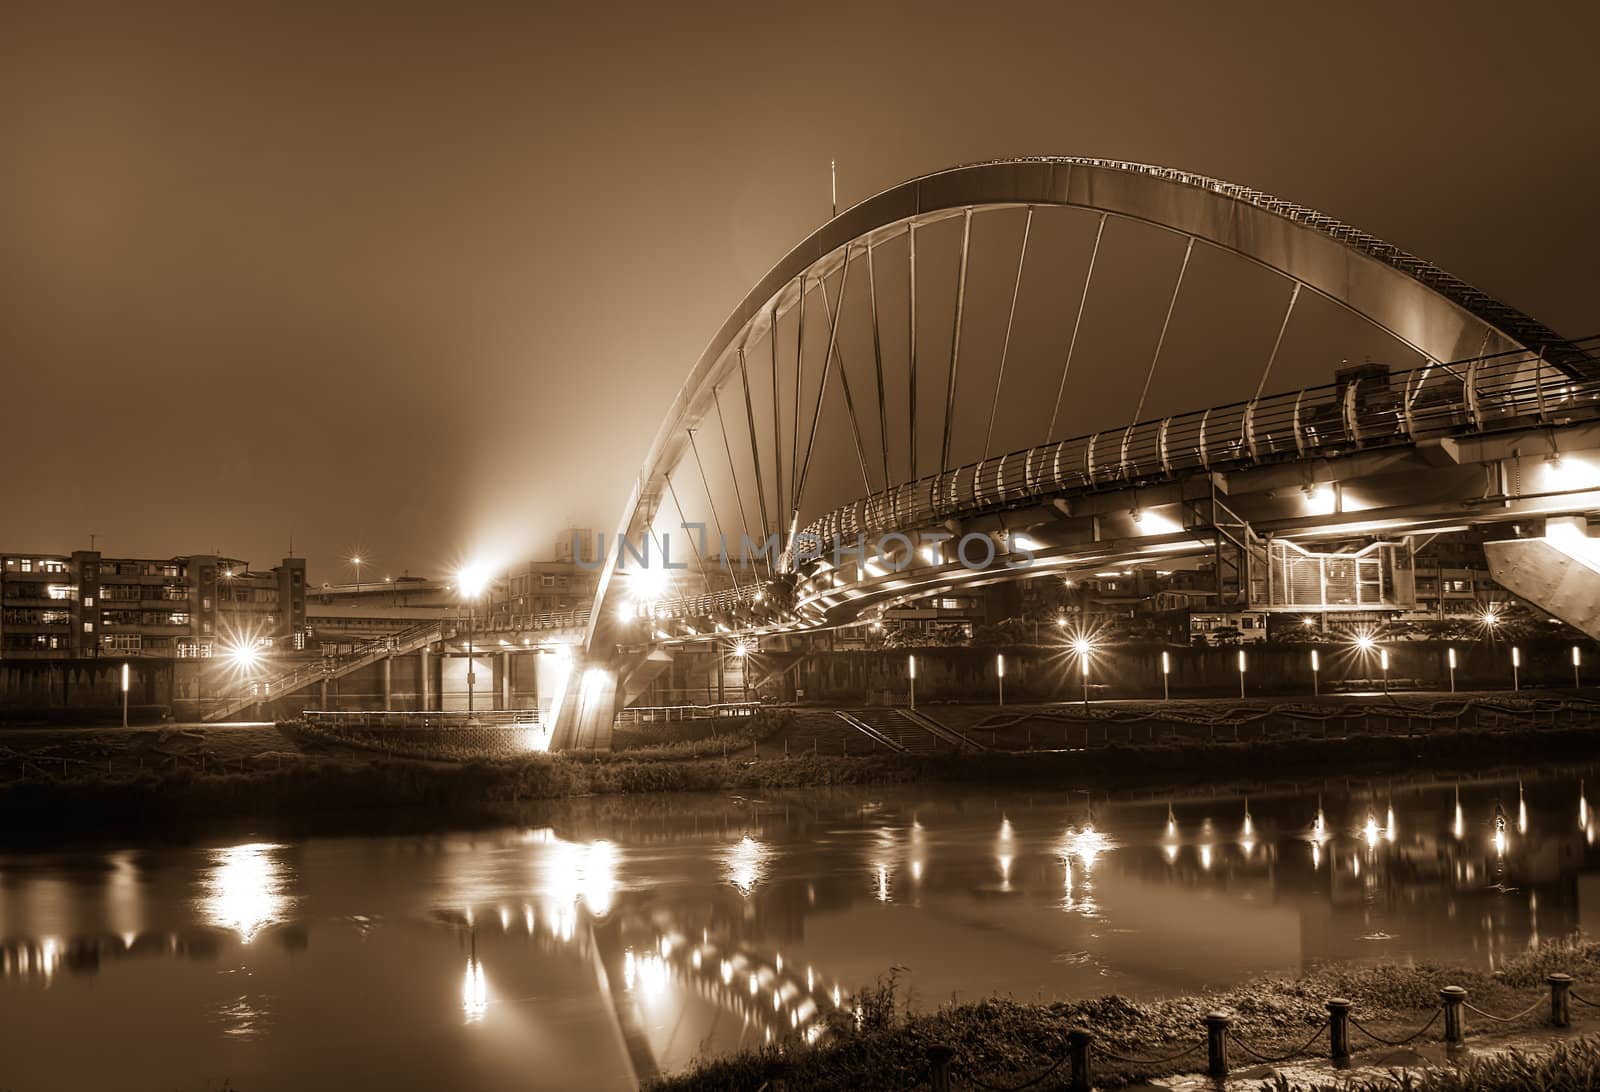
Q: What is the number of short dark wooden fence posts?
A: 6